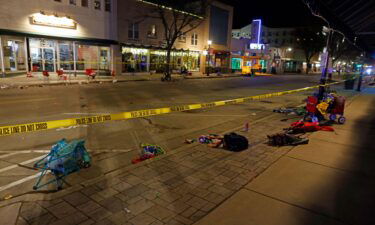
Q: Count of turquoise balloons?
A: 0